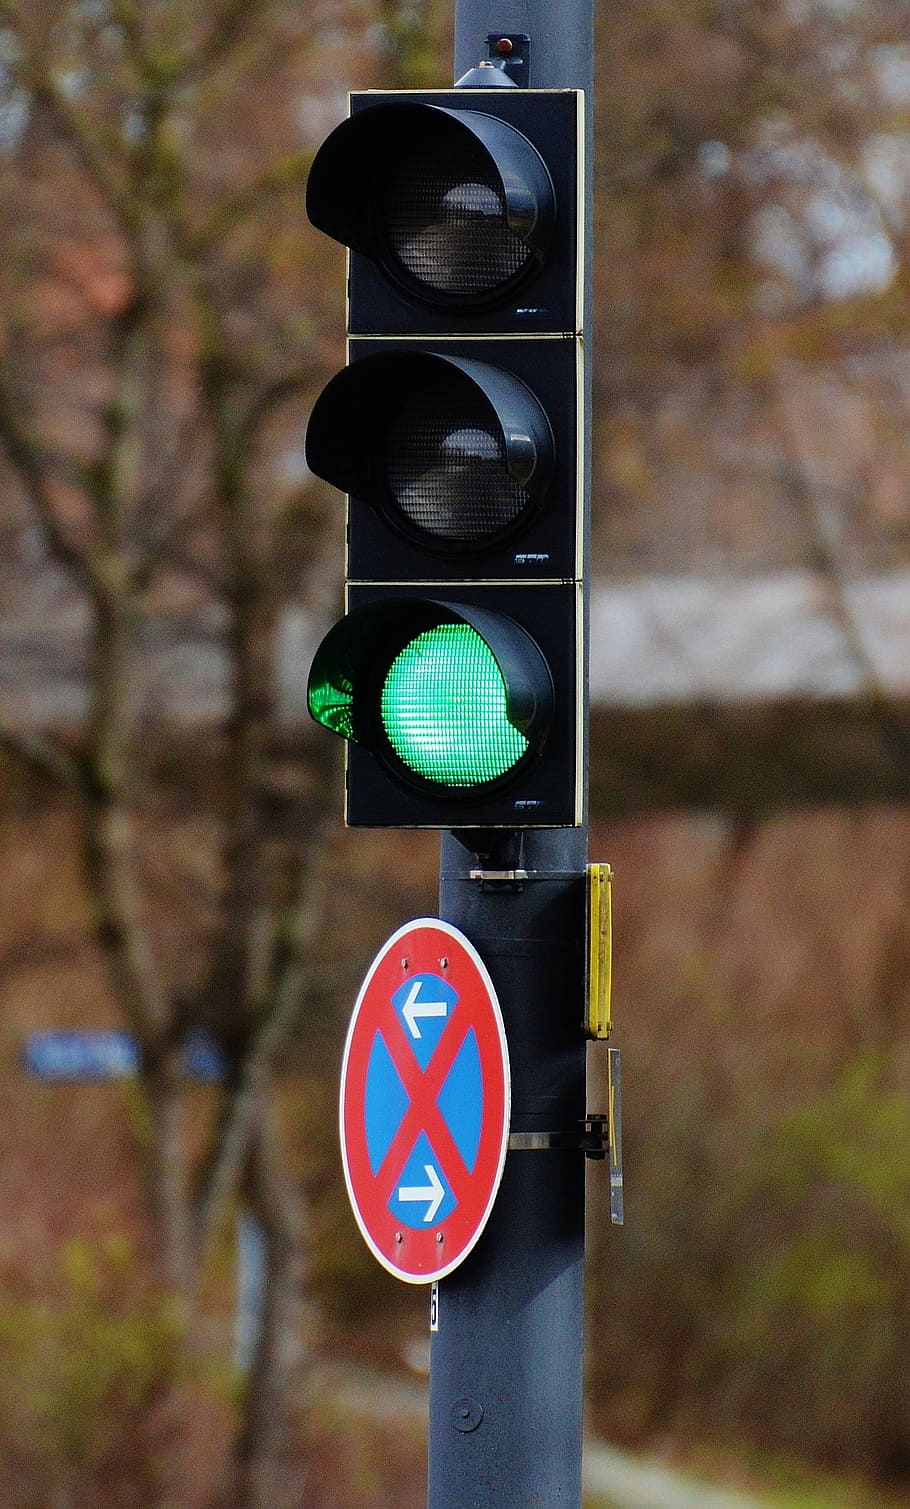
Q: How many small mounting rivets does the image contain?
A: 4